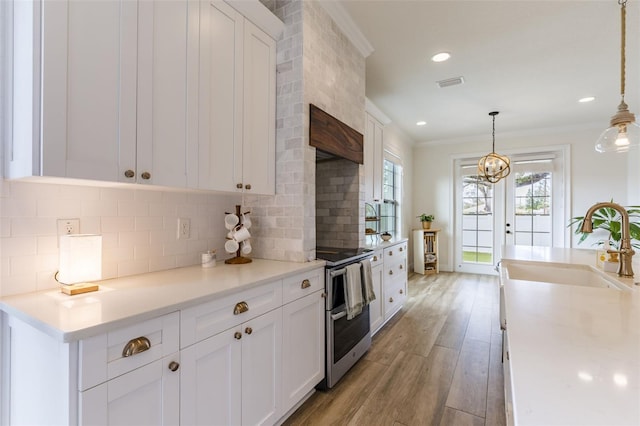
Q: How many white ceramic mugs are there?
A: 6